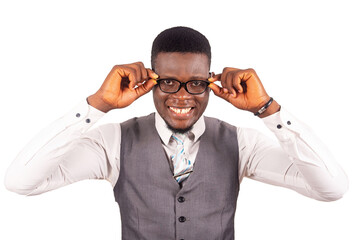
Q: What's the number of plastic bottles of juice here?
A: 0